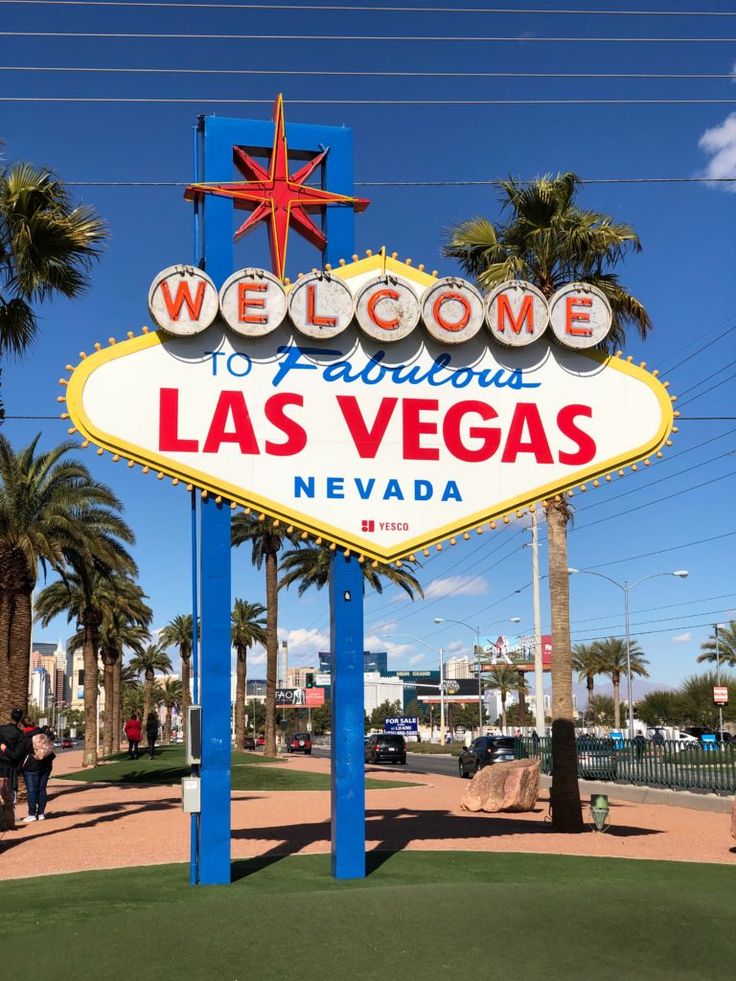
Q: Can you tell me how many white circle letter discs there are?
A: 7